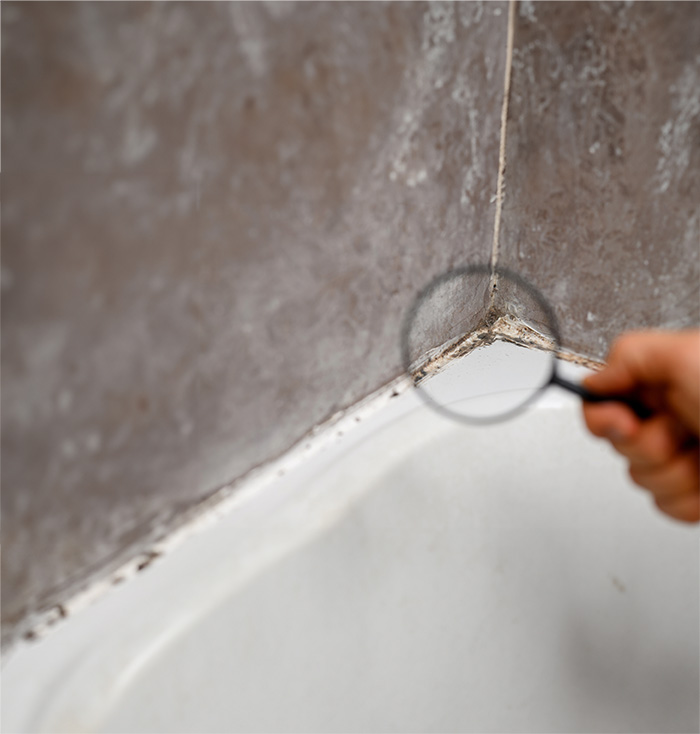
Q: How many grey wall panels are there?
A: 2